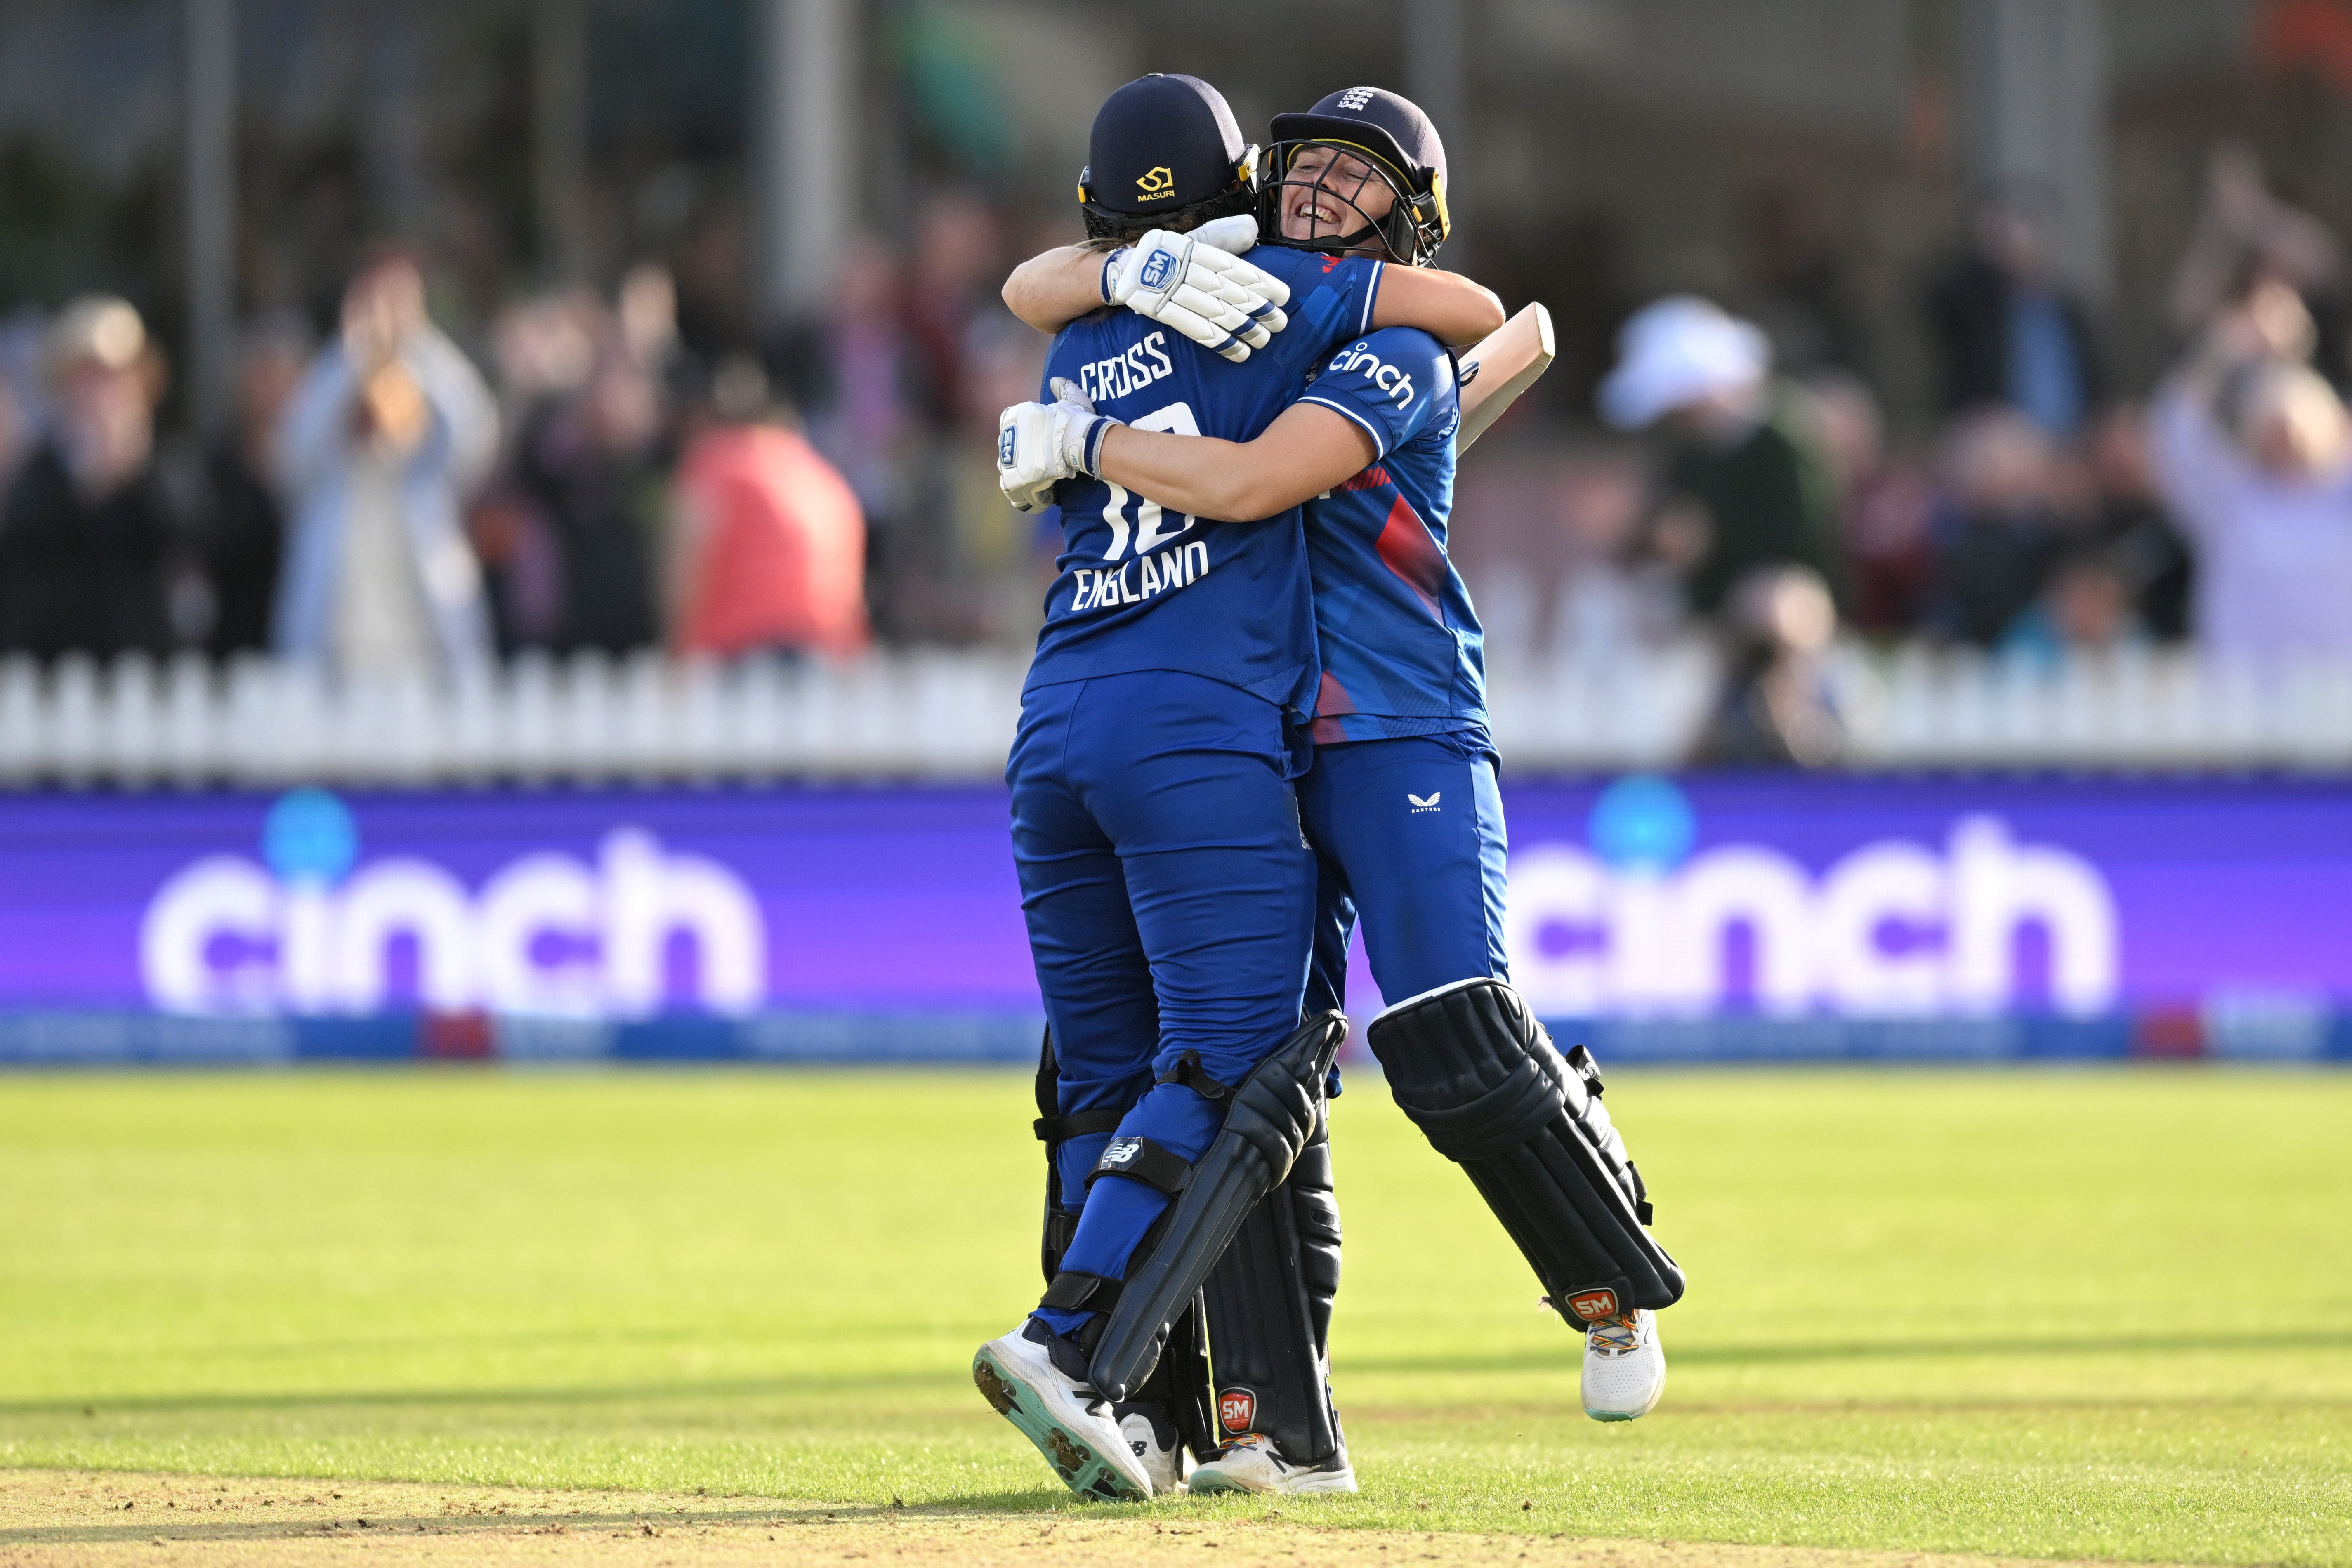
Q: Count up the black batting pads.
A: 4